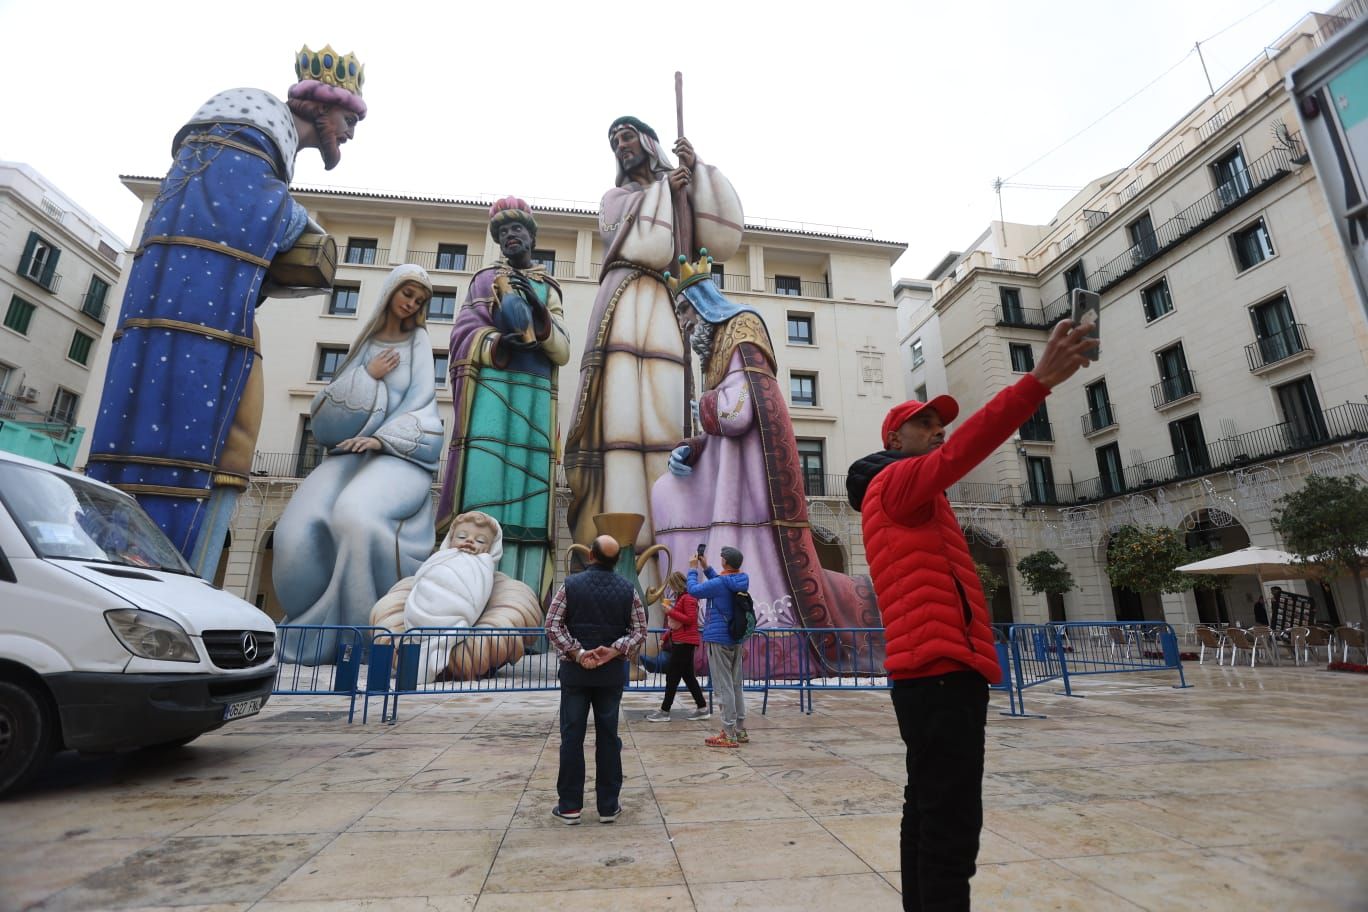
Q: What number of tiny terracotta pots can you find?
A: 0